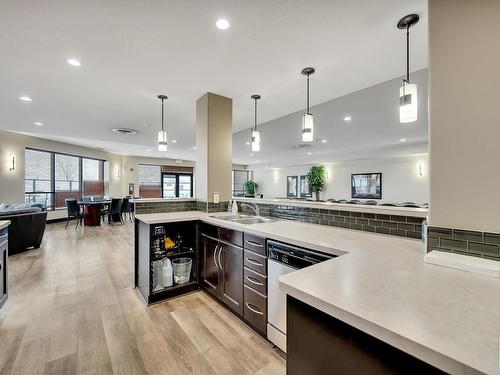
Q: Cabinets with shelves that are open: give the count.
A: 1